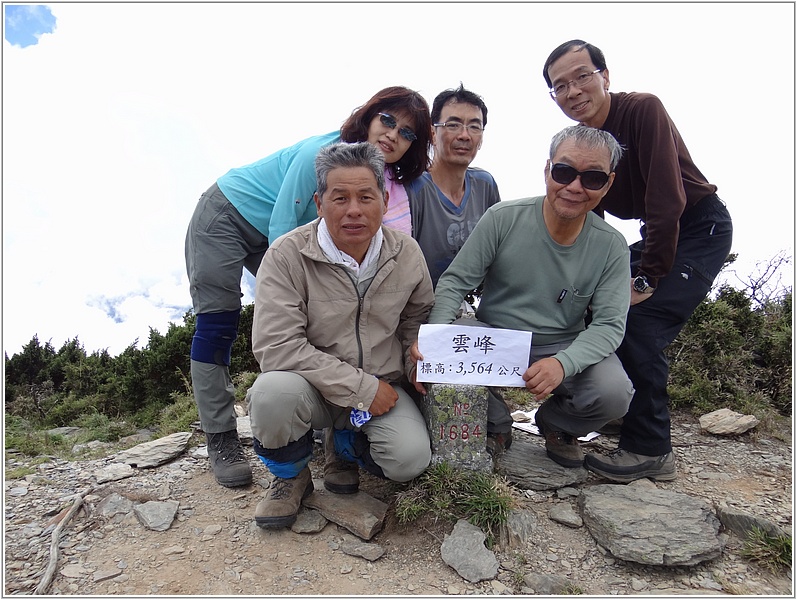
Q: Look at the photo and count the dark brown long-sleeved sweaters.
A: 1